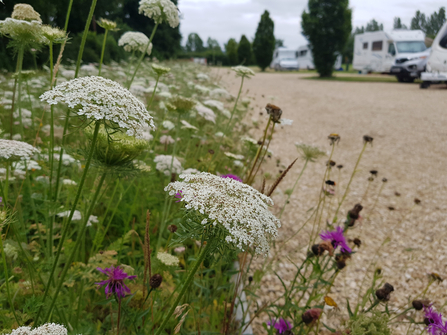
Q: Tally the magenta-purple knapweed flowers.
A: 6